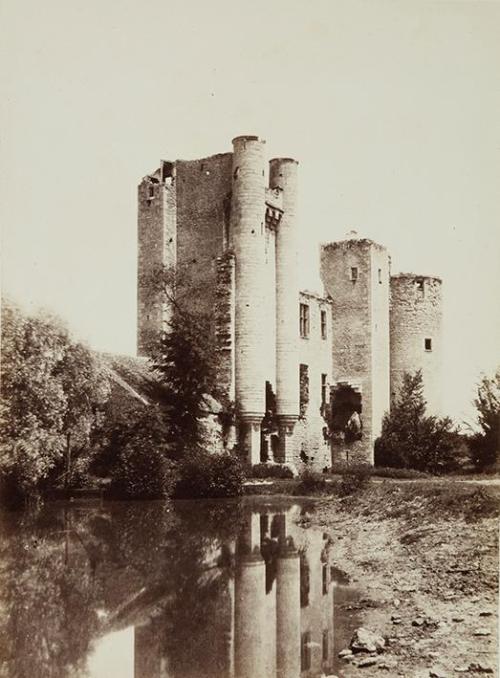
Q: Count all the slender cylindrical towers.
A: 2